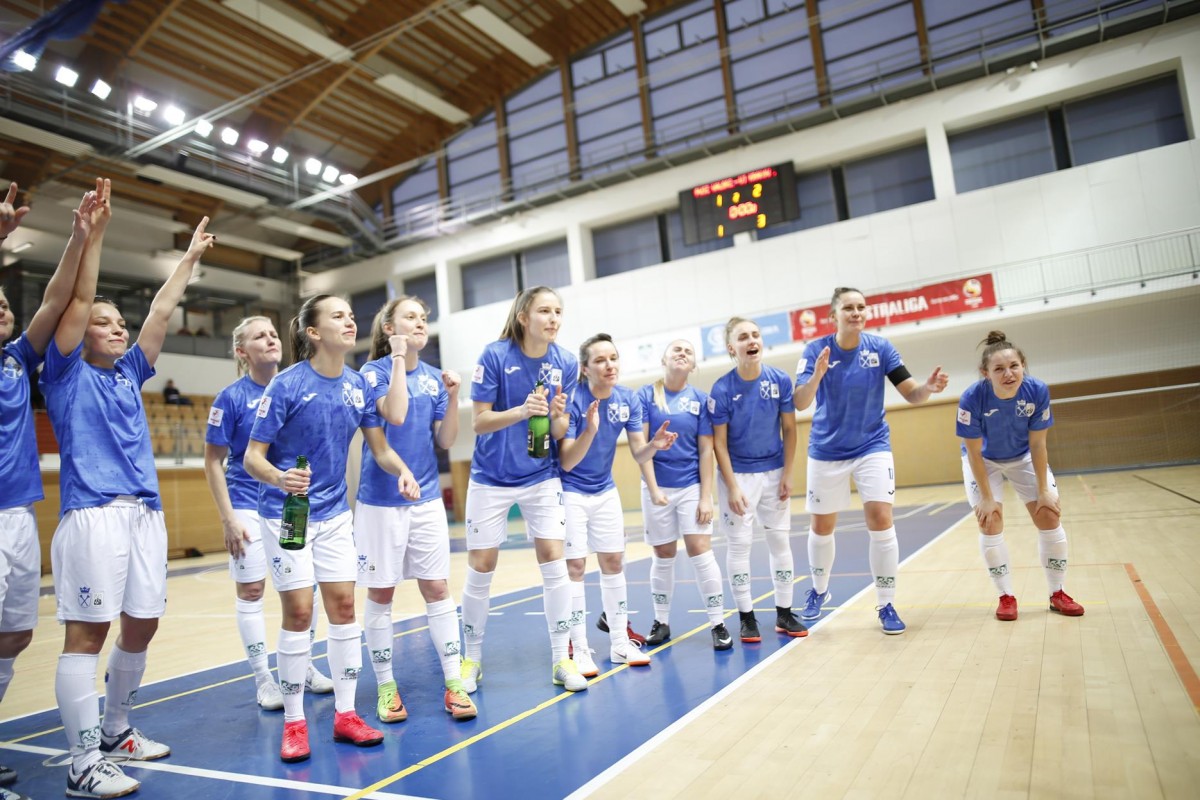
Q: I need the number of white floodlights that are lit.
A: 12